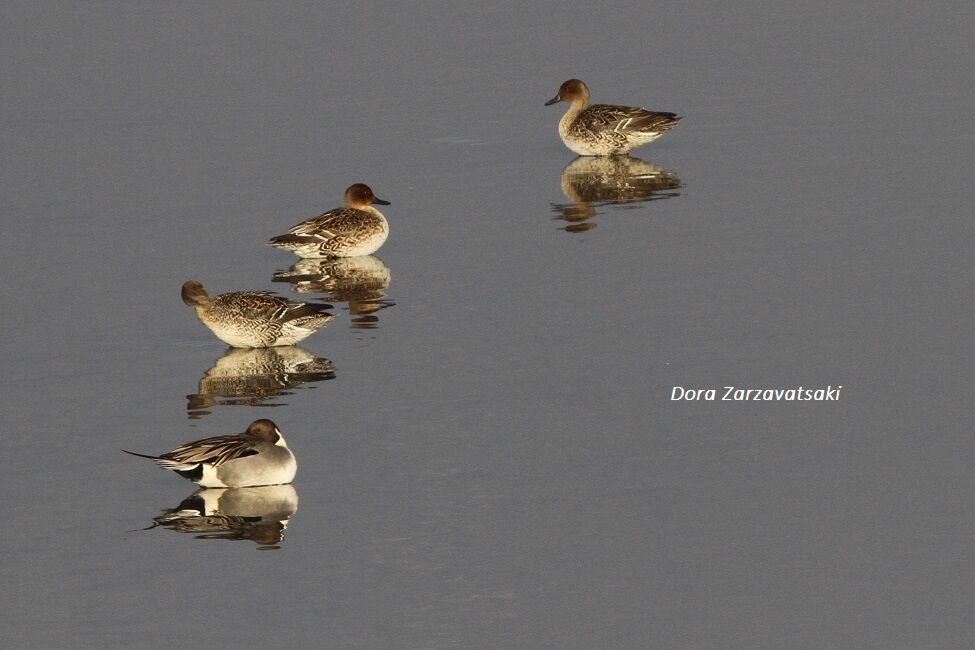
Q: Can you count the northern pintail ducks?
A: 4